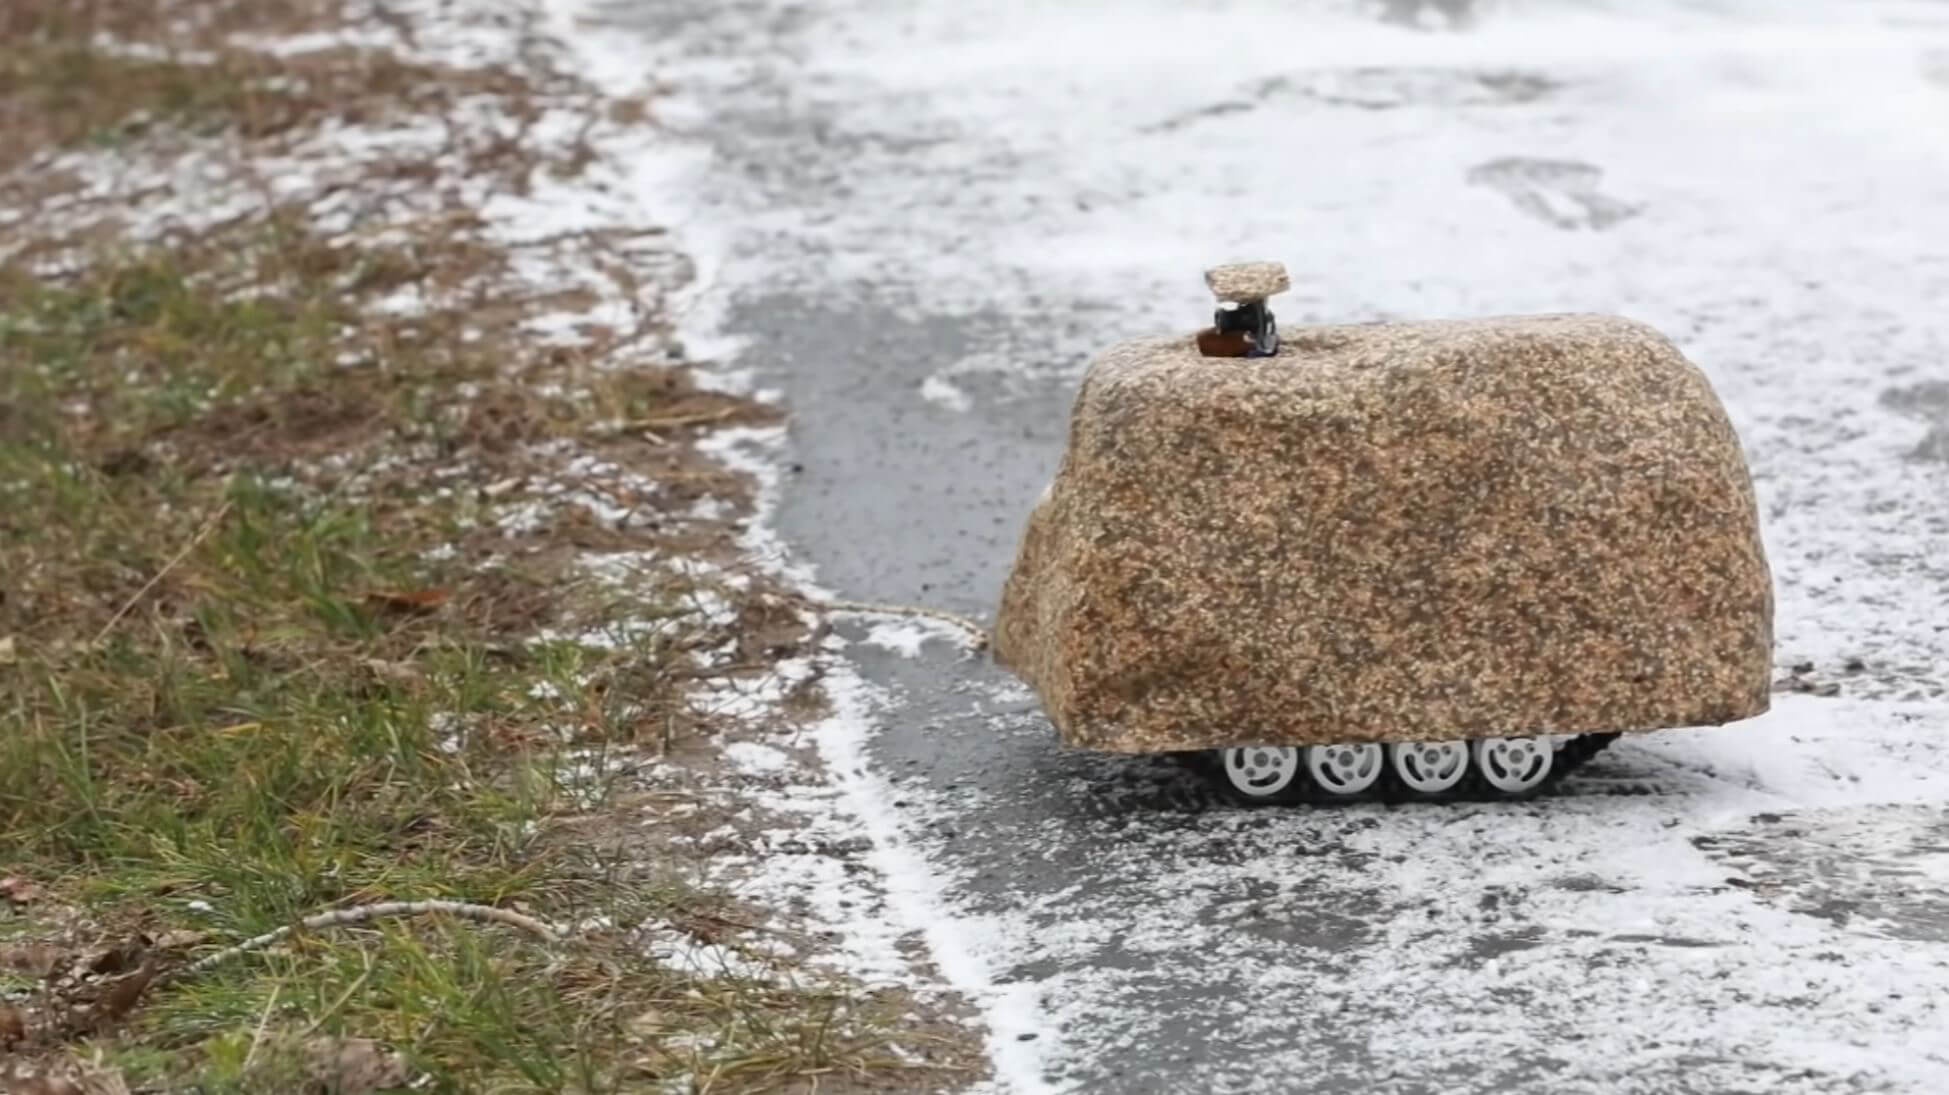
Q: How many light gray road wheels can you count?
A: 4